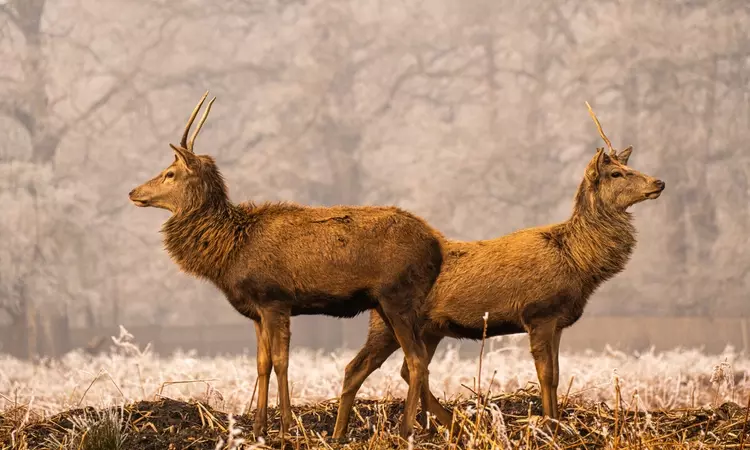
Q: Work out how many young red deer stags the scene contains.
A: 2